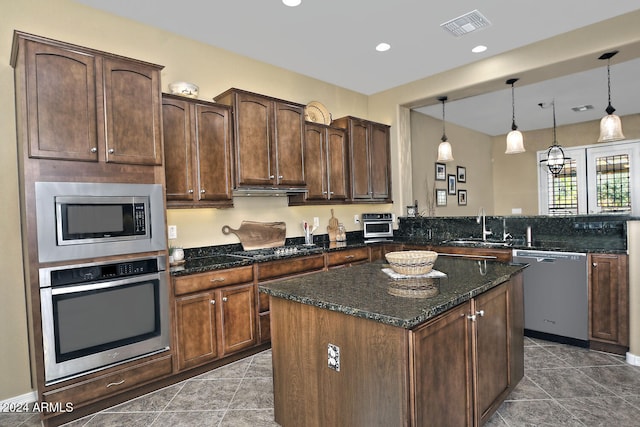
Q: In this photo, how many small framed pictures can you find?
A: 5